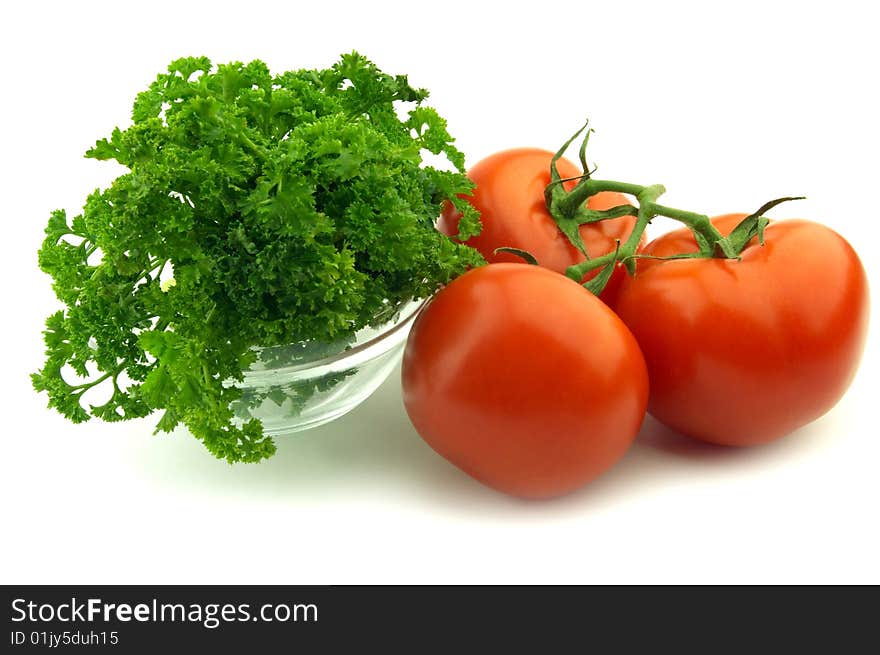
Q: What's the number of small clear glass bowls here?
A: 1